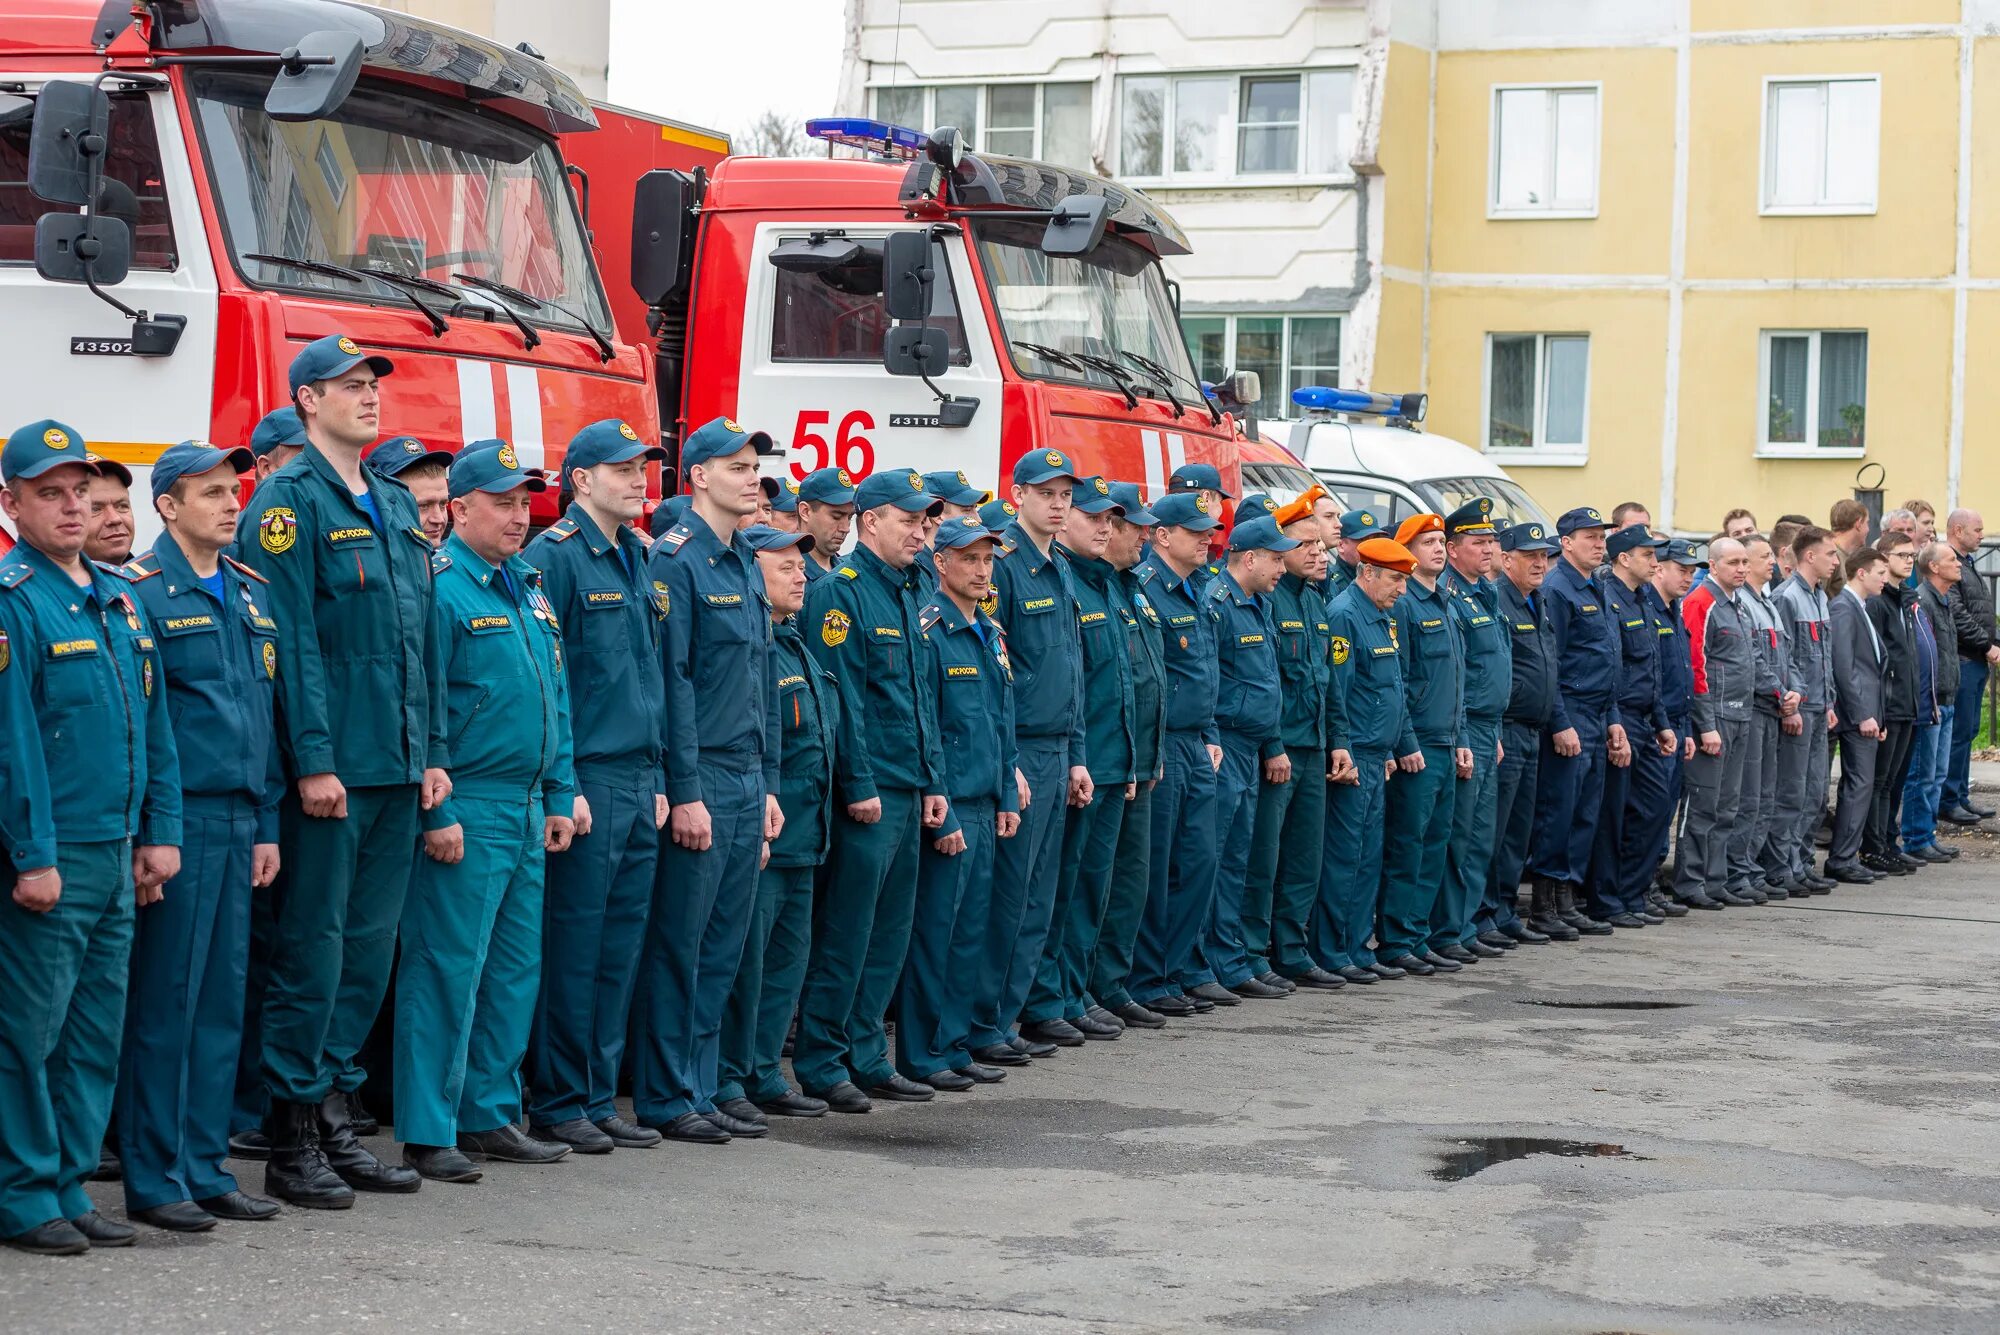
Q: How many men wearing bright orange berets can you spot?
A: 4